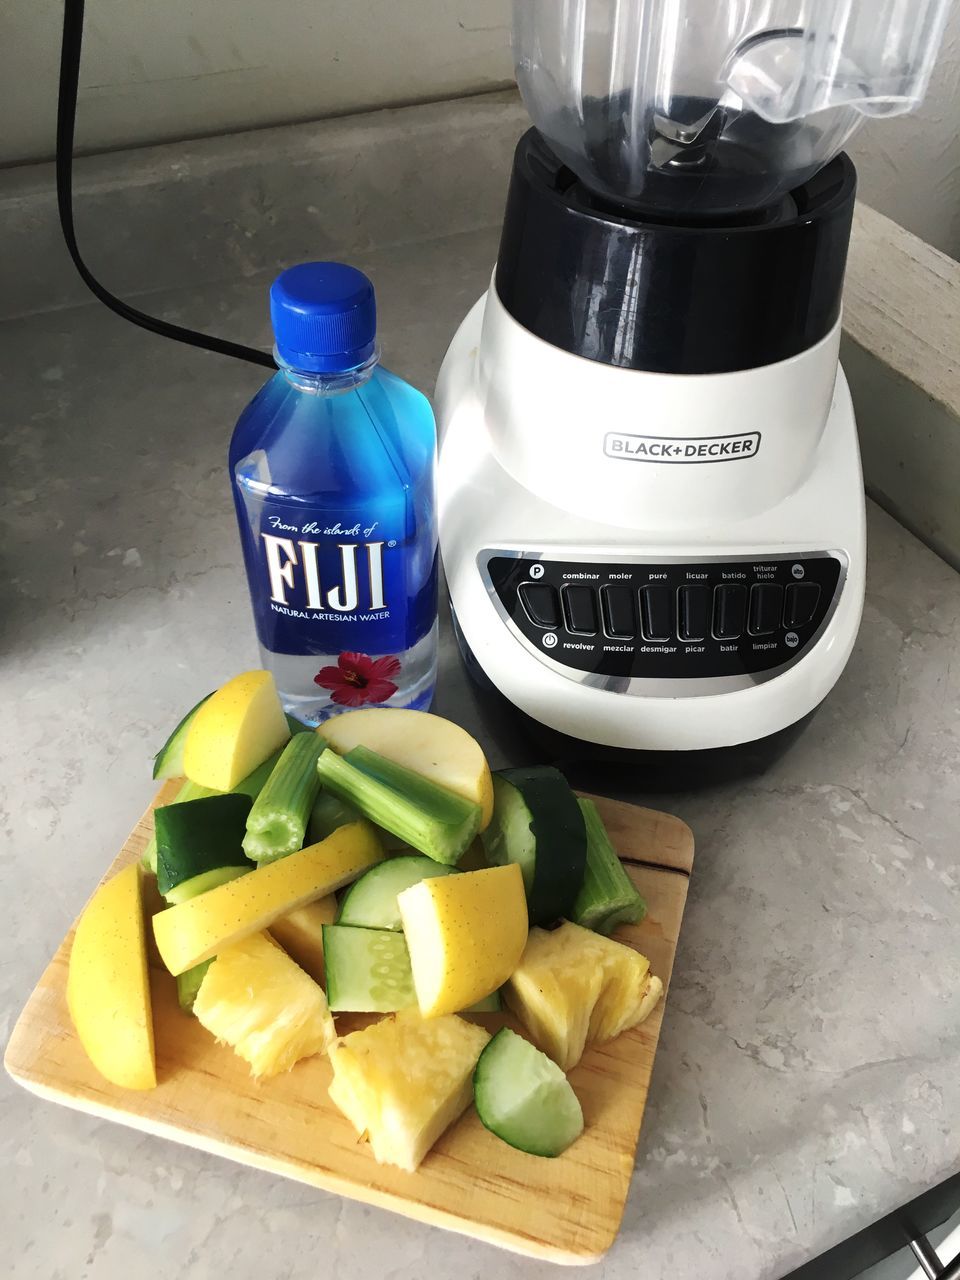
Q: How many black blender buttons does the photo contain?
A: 8